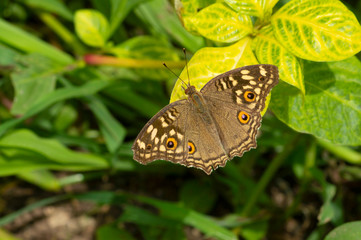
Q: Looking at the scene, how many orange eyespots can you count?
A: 4